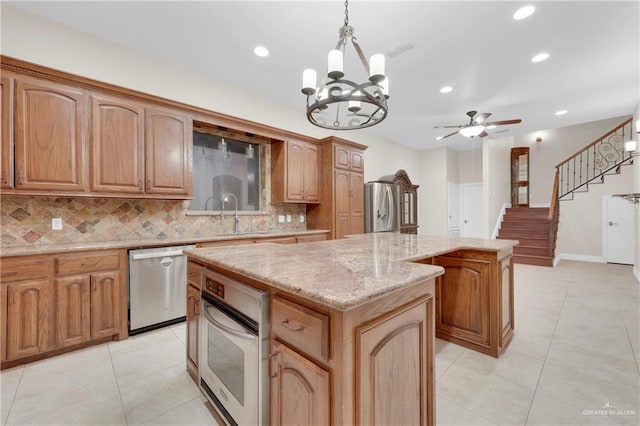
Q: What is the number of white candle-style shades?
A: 6